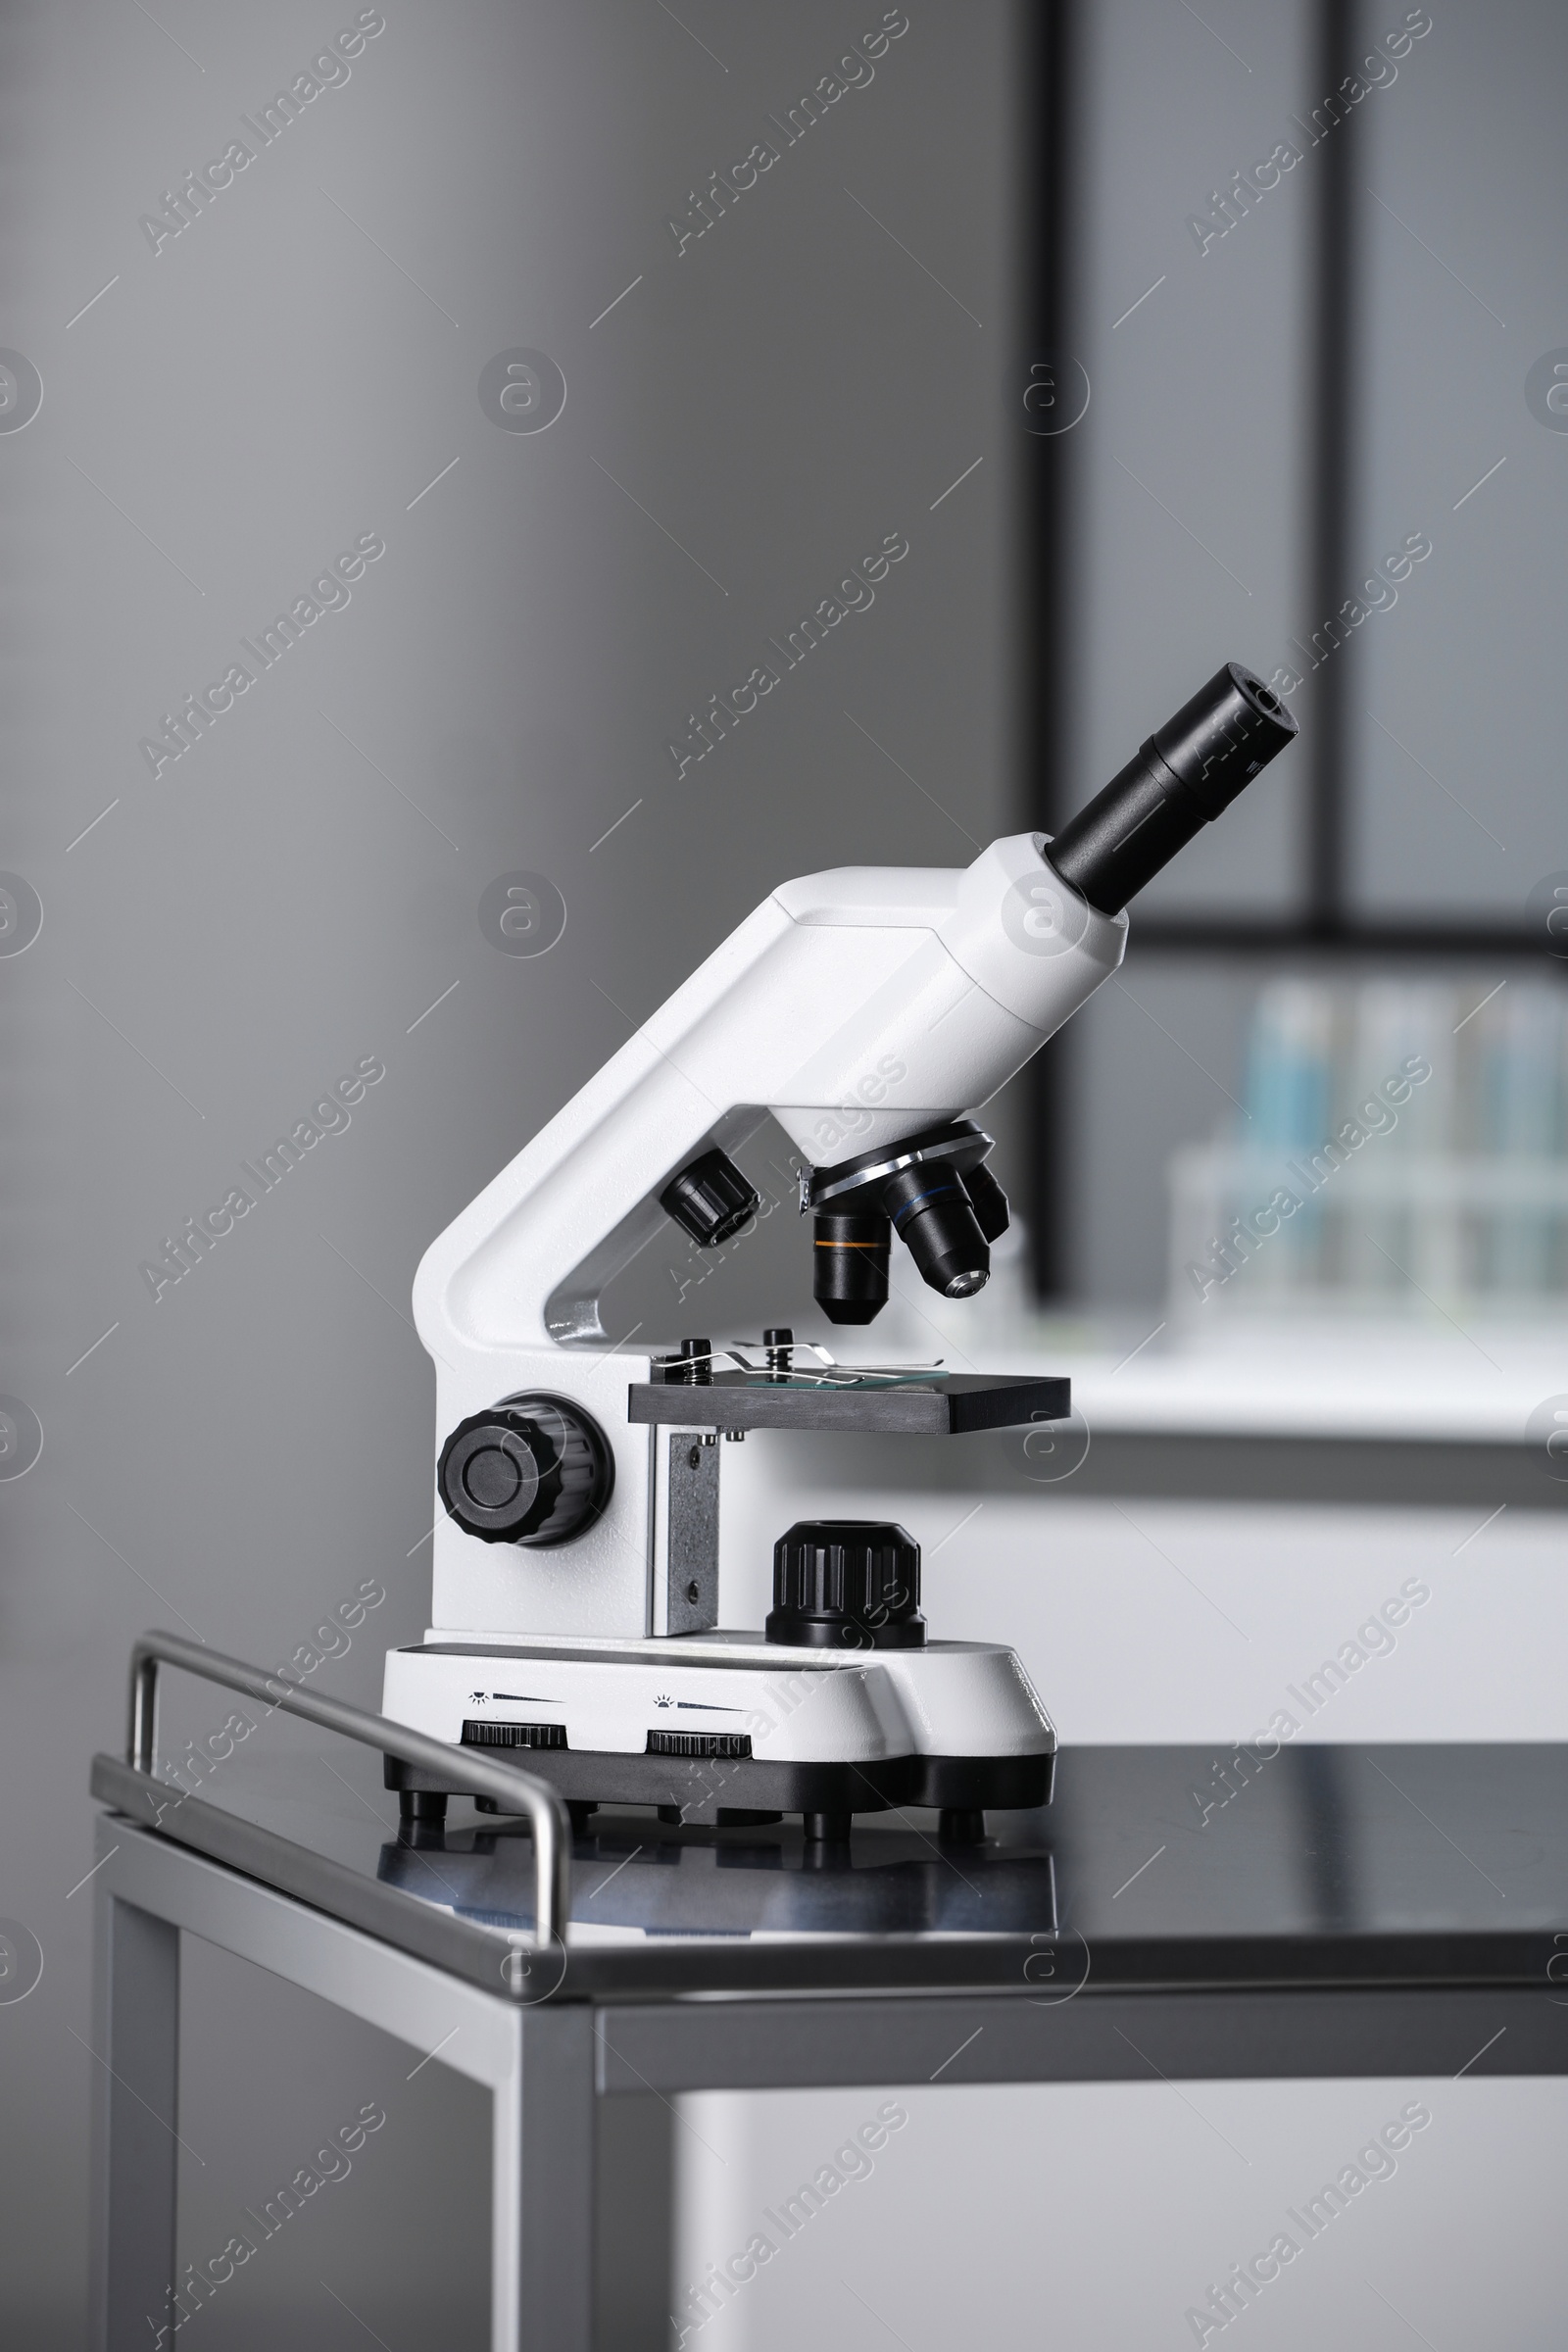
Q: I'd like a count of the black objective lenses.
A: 3